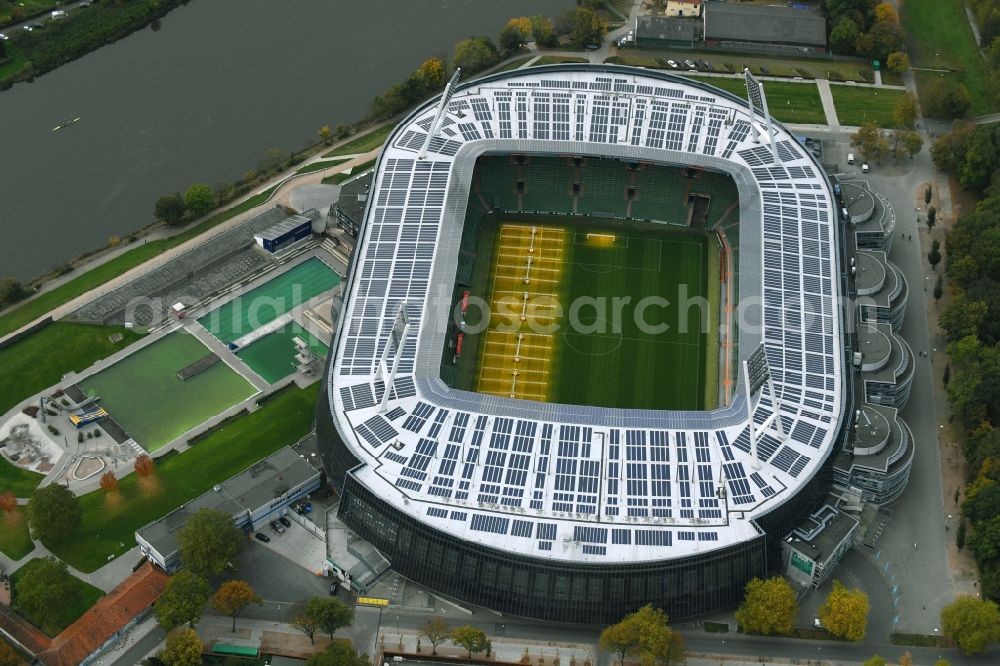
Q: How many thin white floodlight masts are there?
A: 4